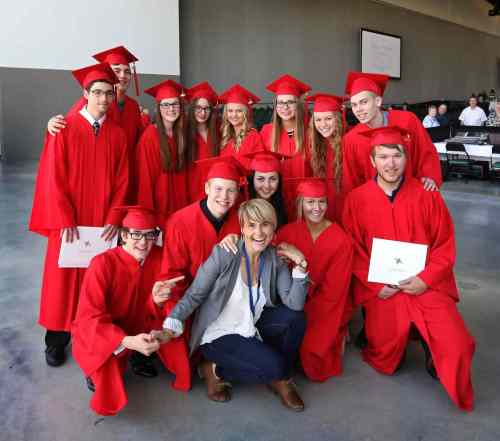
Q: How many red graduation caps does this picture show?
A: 13